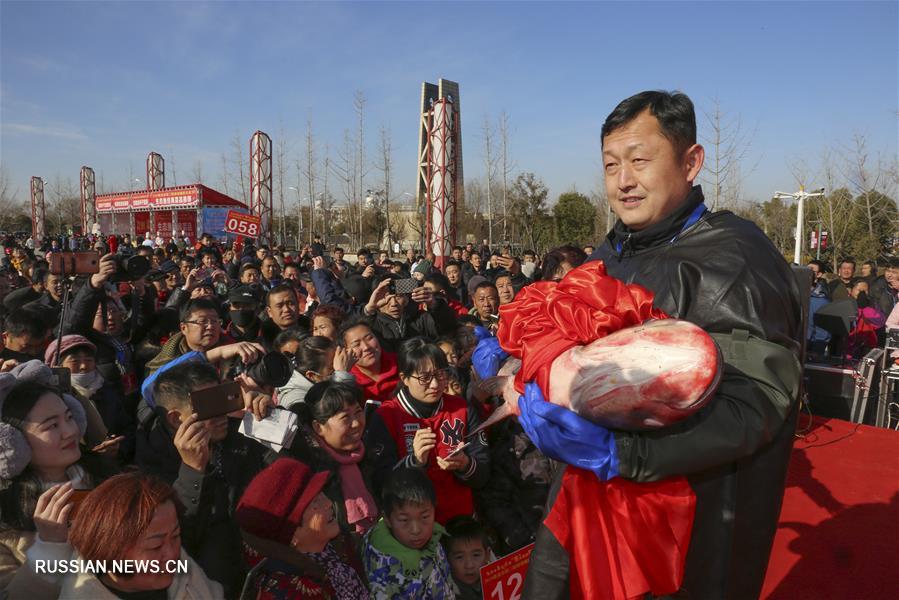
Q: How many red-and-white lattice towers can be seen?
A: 5